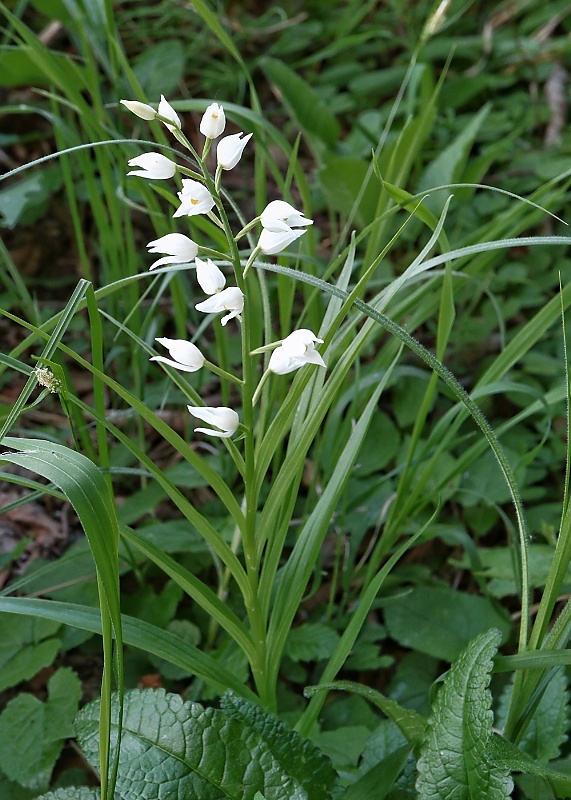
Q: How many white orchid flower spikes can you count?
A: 1